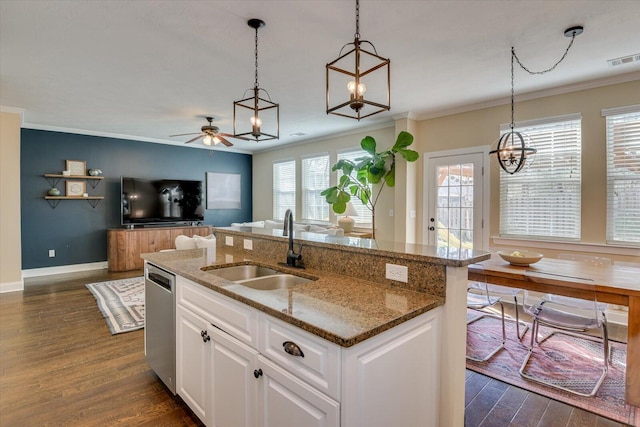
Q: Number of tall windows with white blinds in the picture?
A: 5